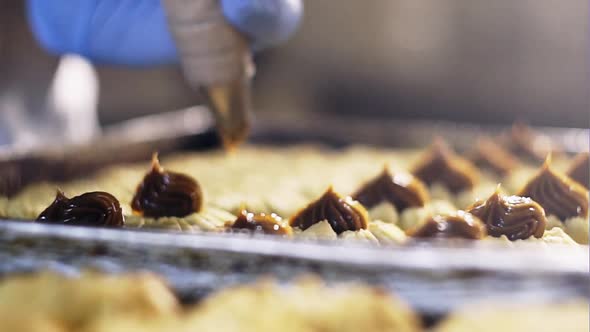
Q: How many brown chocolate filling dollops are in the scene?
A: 12